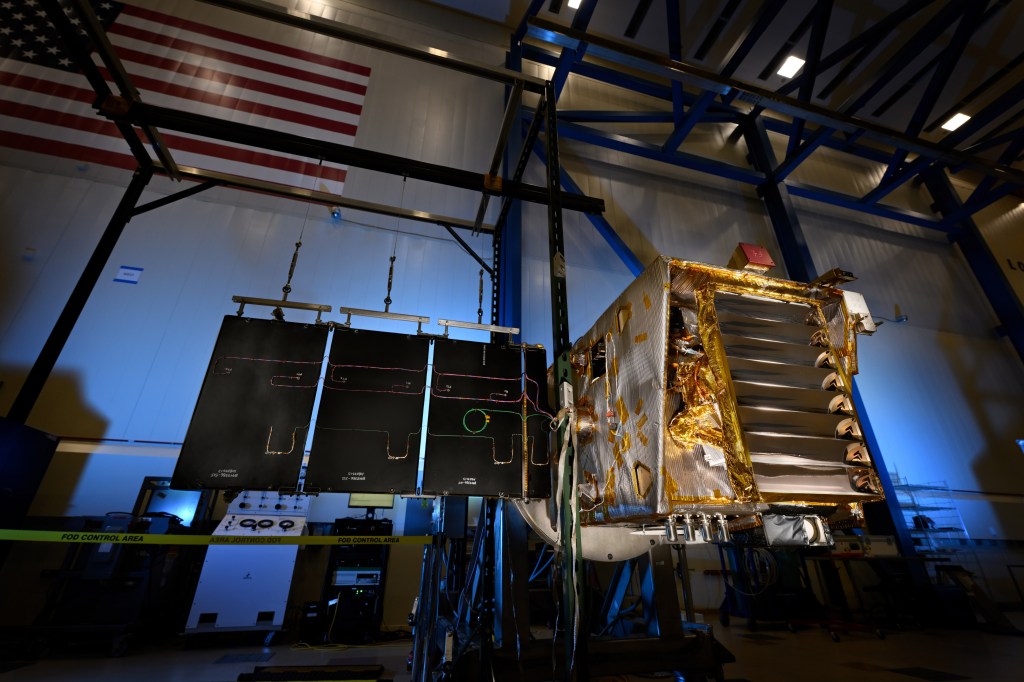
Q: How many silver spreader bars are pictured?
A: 3